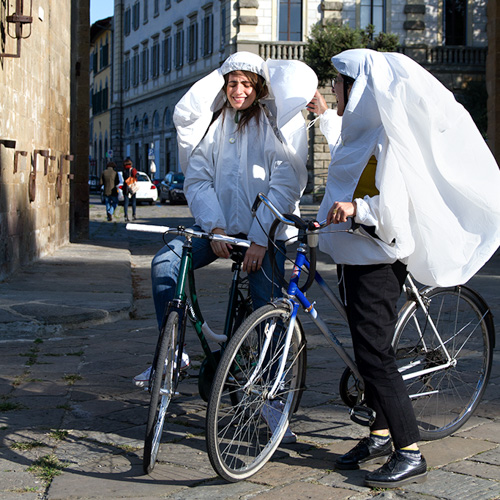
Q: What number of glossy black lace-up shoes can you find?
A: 2